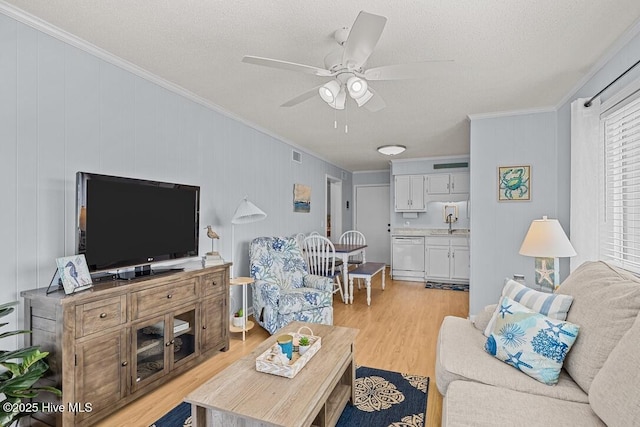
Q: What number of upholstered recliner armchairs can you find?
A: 1